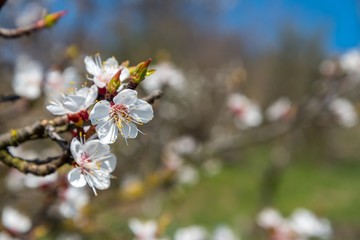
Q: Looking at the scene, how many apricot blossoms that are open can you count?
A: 4